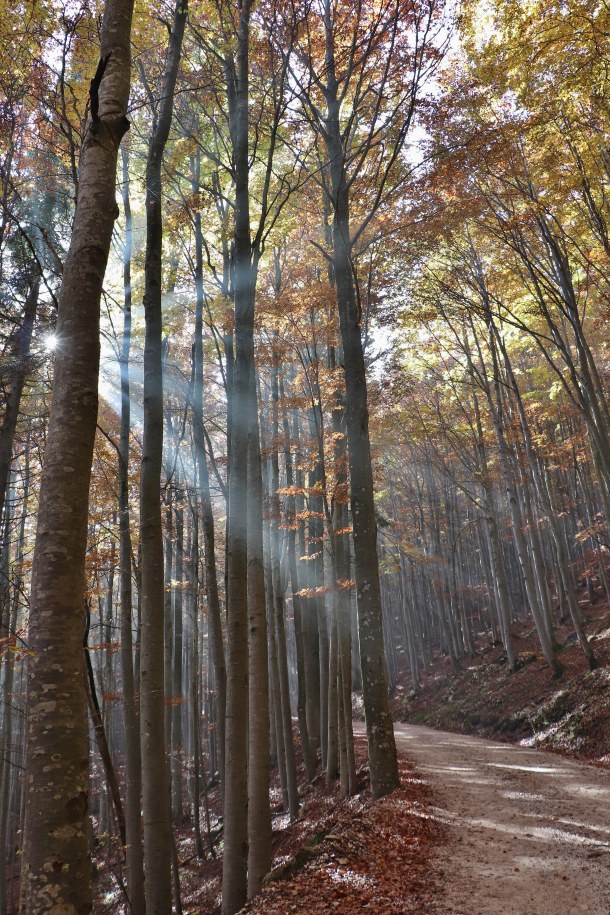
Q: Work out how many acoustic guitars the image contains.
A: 0